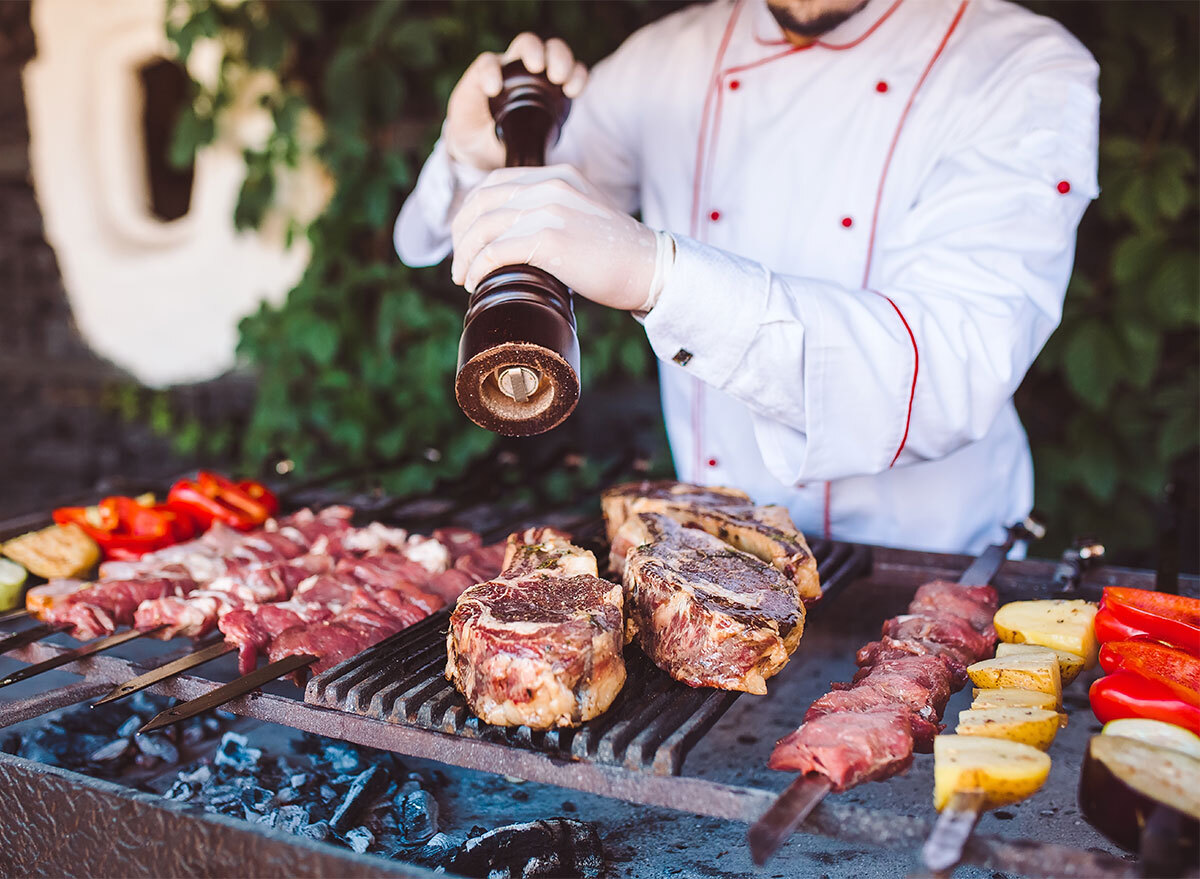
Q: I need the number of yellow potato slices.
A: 6